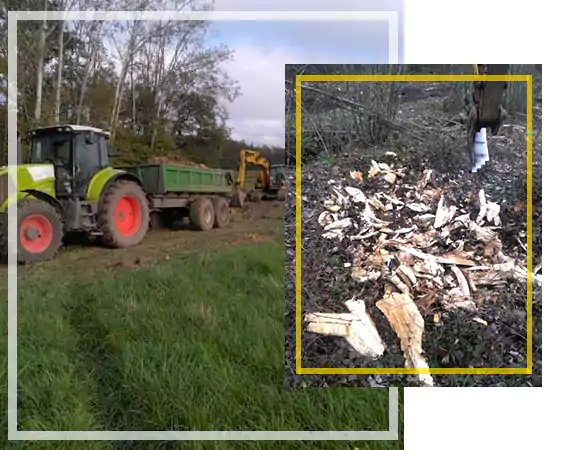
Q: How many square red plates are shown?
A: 0